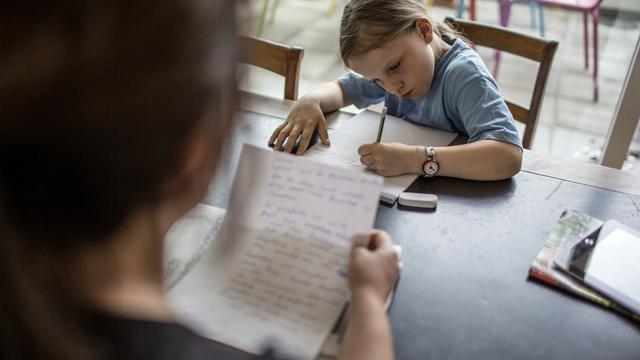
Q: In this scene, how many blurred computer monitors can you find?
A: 0